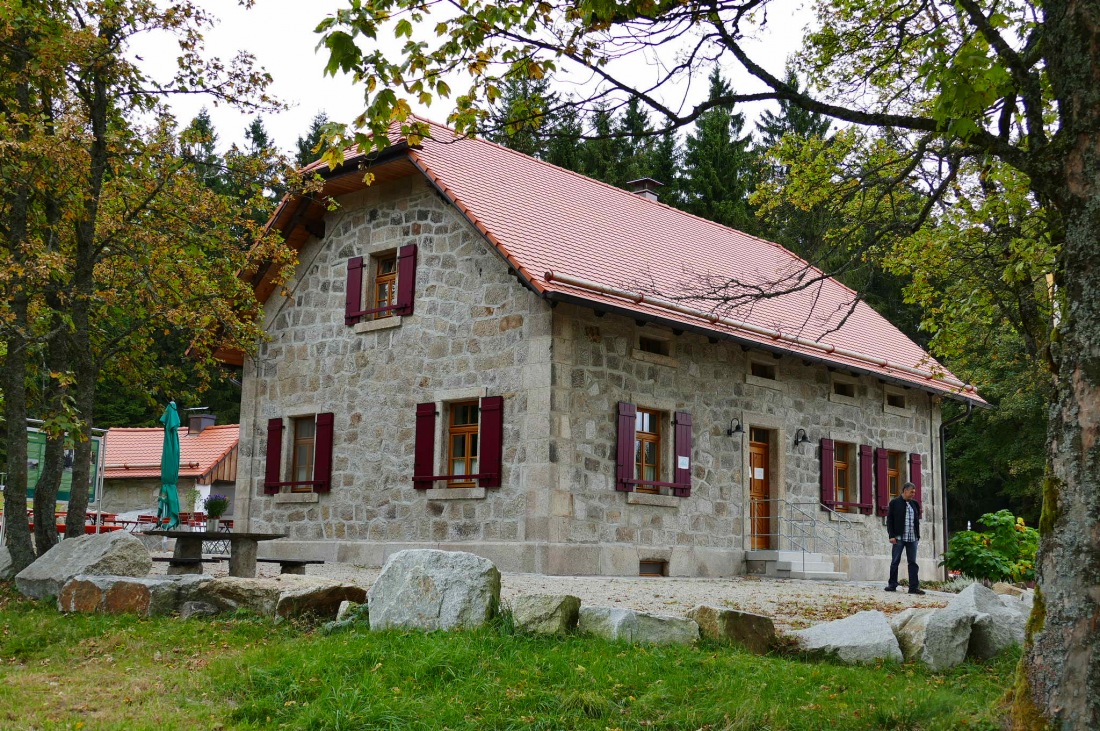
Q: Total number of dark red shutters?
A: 12